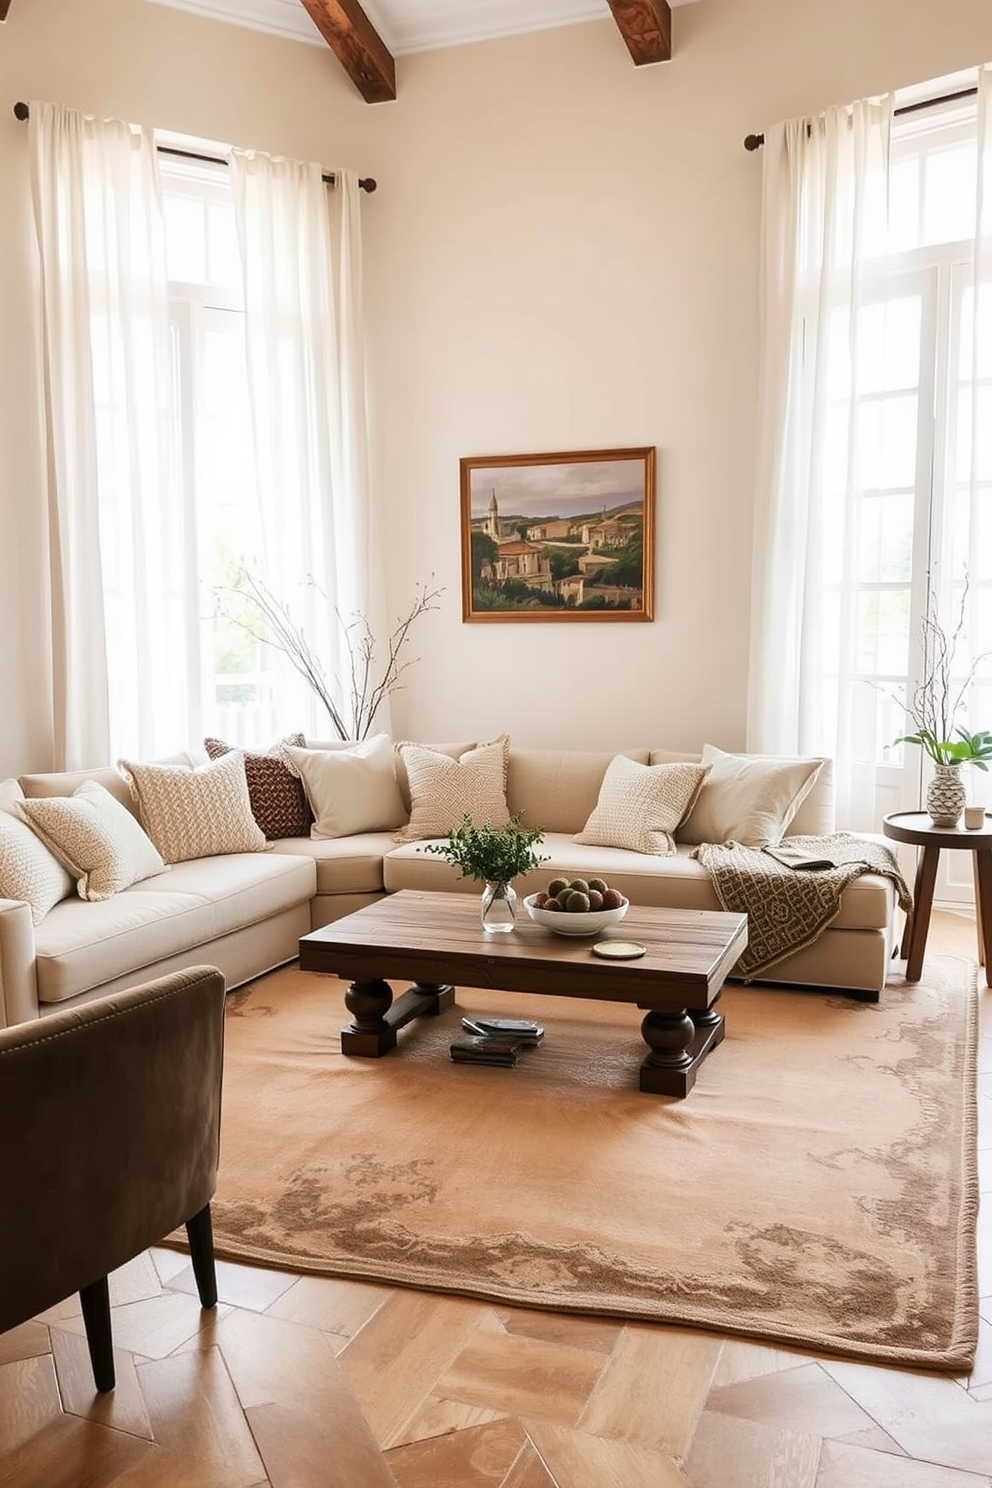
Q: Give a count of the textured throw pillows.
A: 6